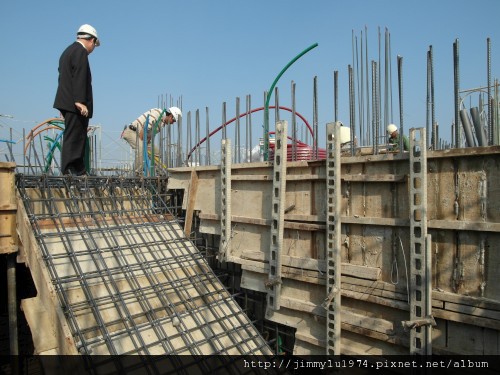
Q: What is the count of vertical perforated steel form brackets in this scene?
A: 4